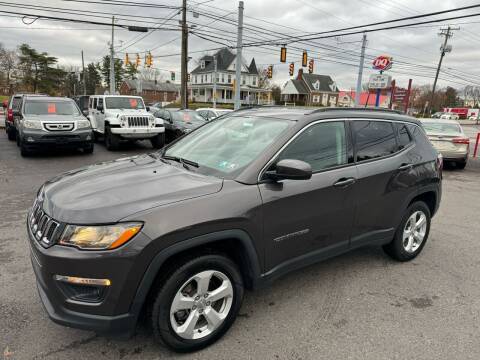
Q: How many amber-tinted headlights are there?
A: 1